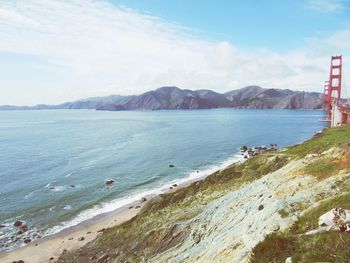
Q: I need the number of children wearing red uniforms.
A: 0